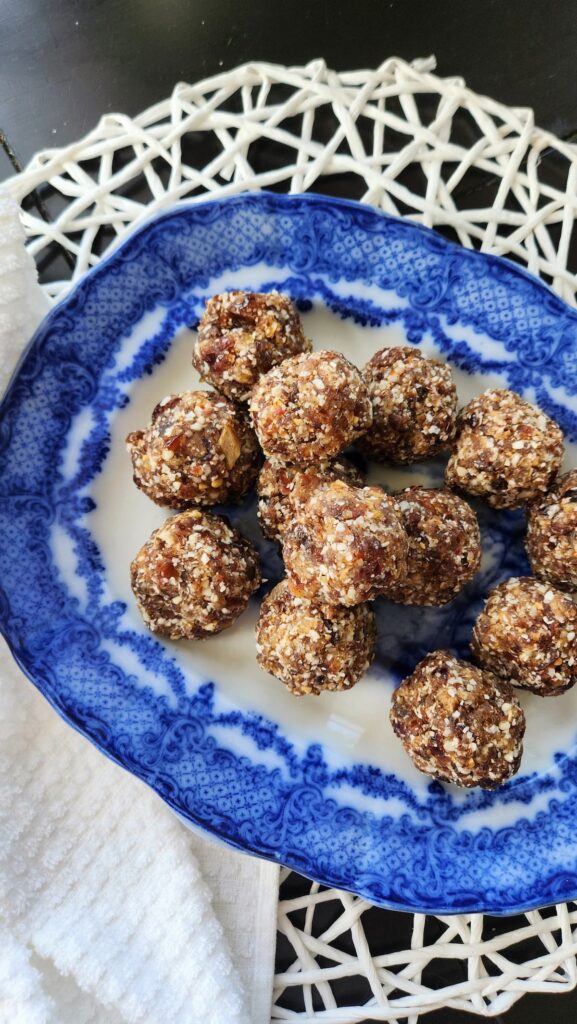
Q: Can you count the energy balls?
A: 13